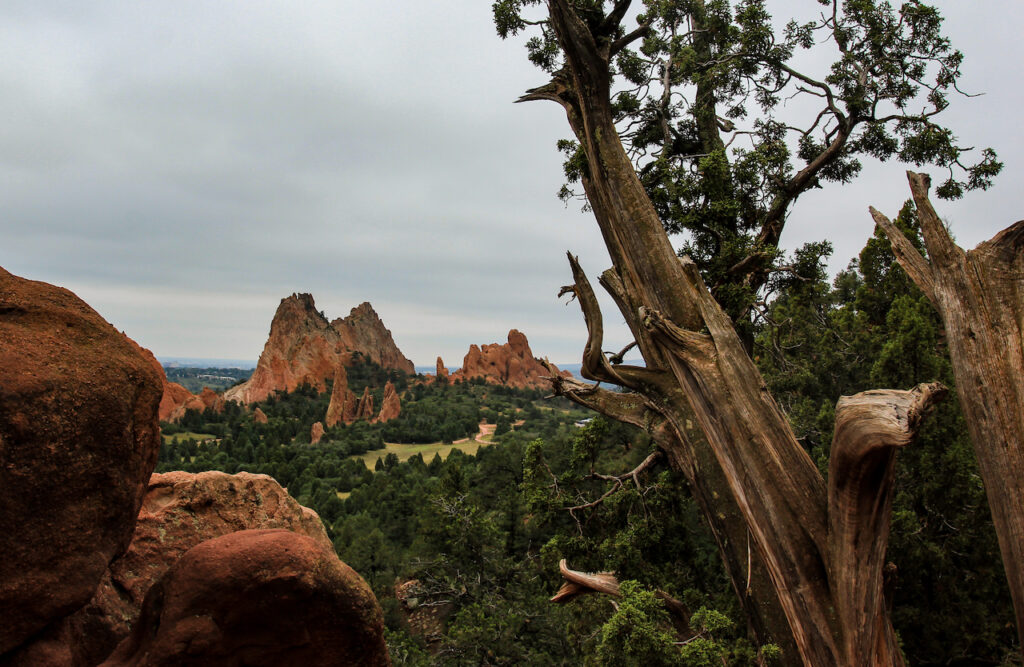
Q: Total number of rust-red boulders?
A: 3